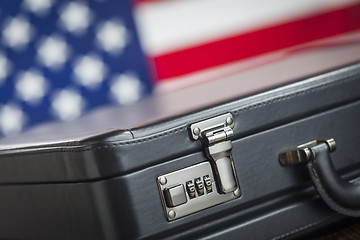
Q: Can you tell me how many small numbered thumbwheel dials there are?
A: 3